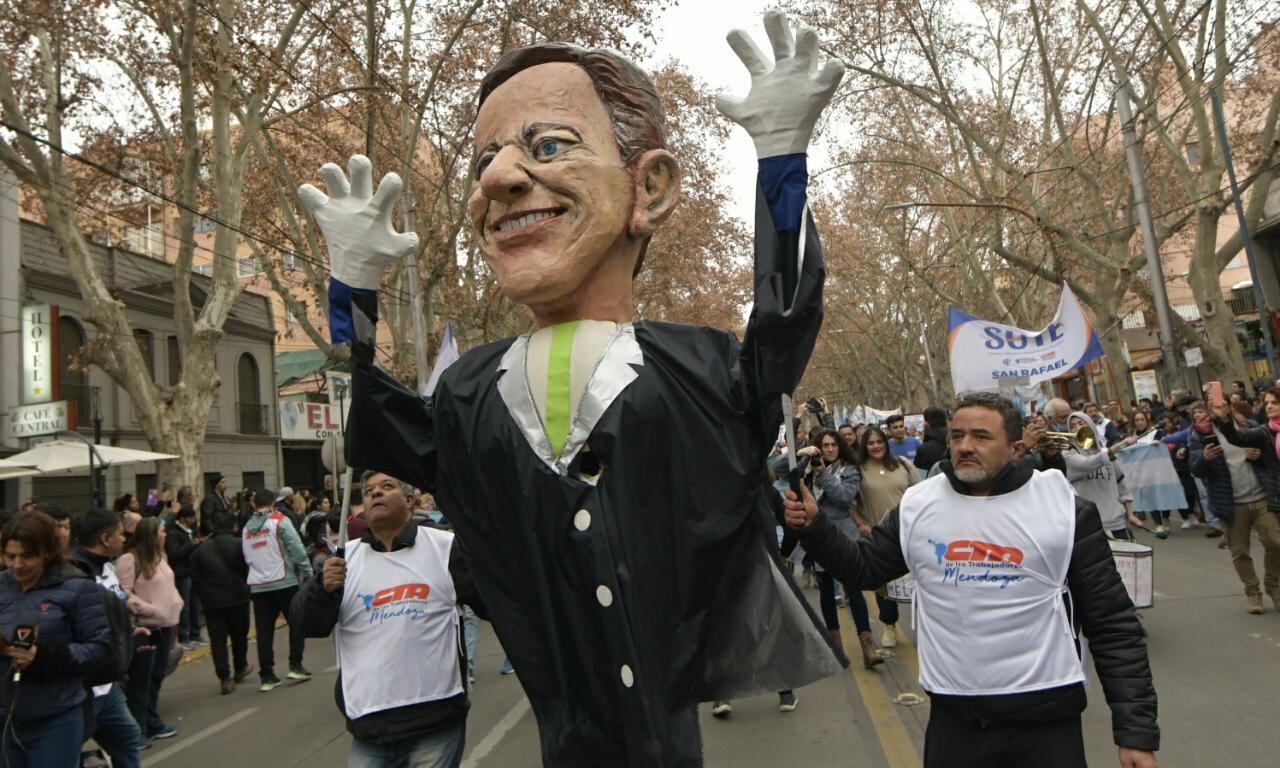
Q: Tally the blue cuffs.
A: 2